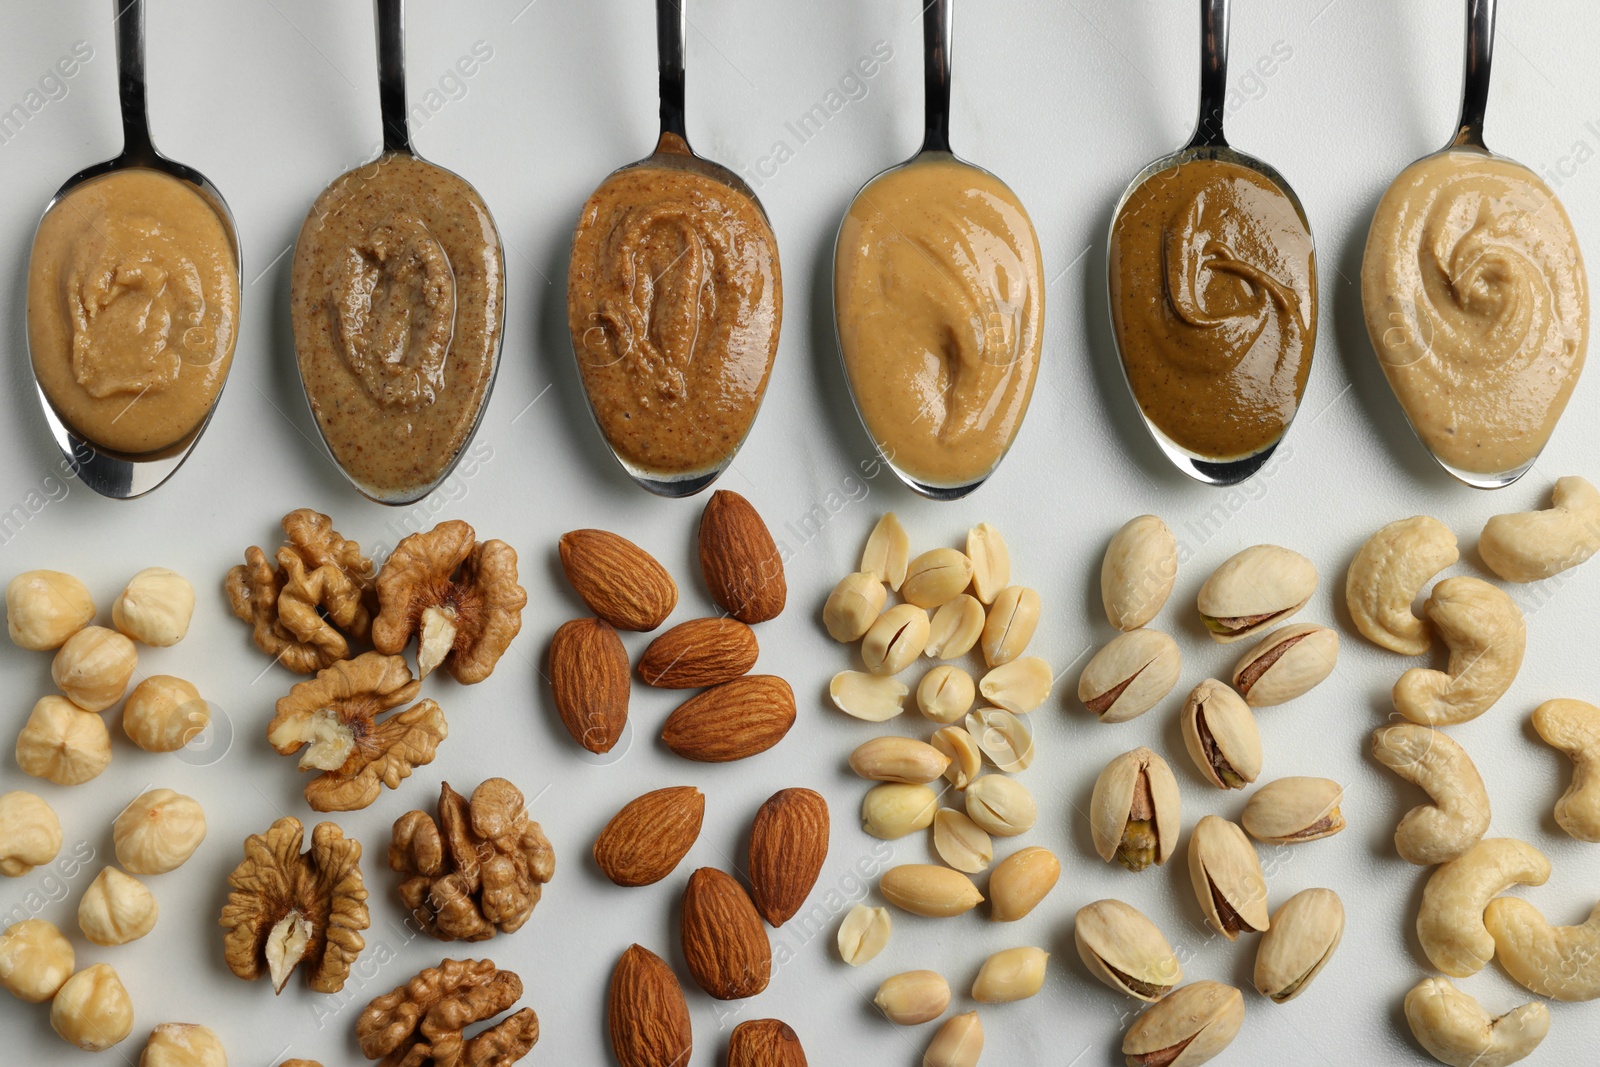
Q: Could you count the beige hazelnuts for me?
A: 11